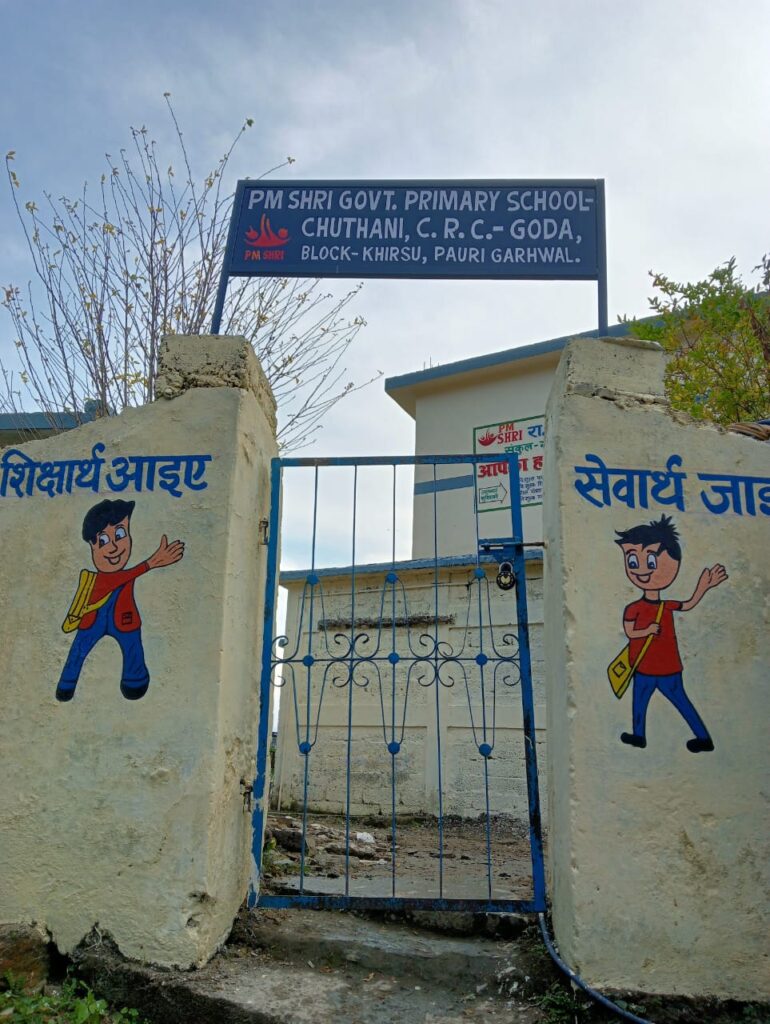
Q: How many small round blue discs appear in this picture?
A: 9